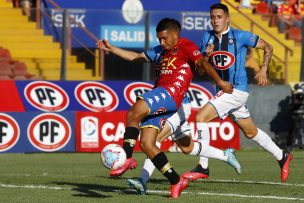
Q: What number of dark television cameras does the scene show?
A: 1